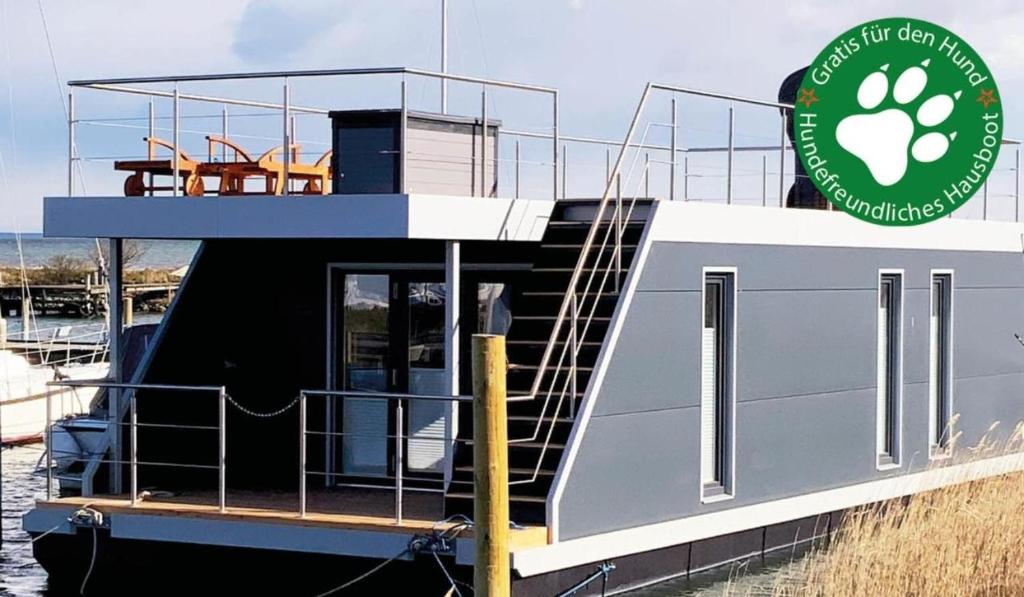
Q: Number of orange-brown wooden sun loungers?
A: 2